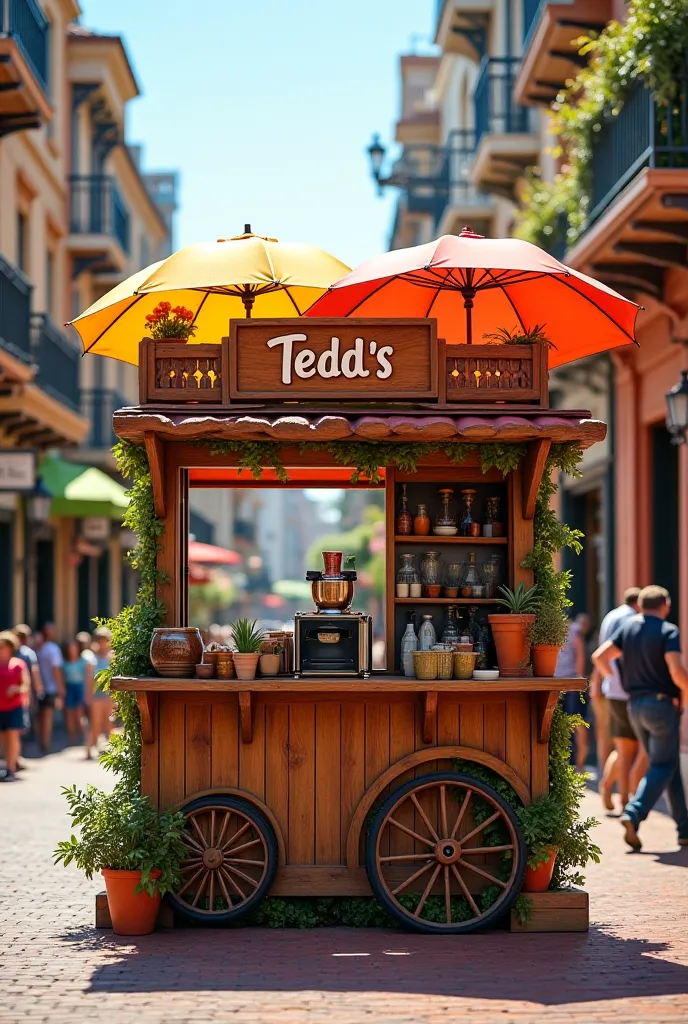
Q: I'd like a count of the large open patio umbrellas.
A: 2